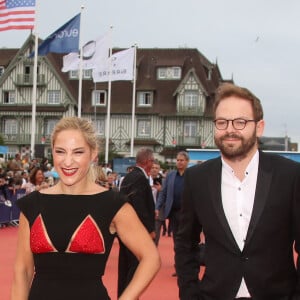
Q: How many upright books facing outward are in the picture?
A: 0